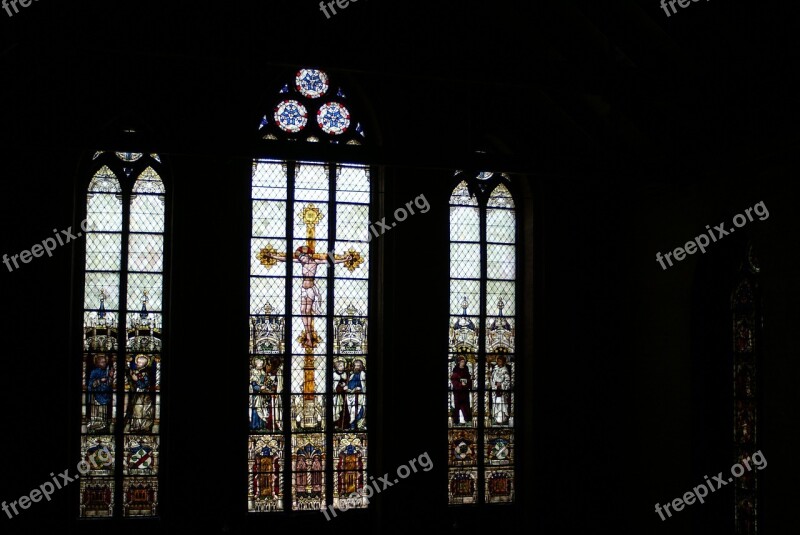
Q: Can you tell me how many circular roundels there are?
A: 3